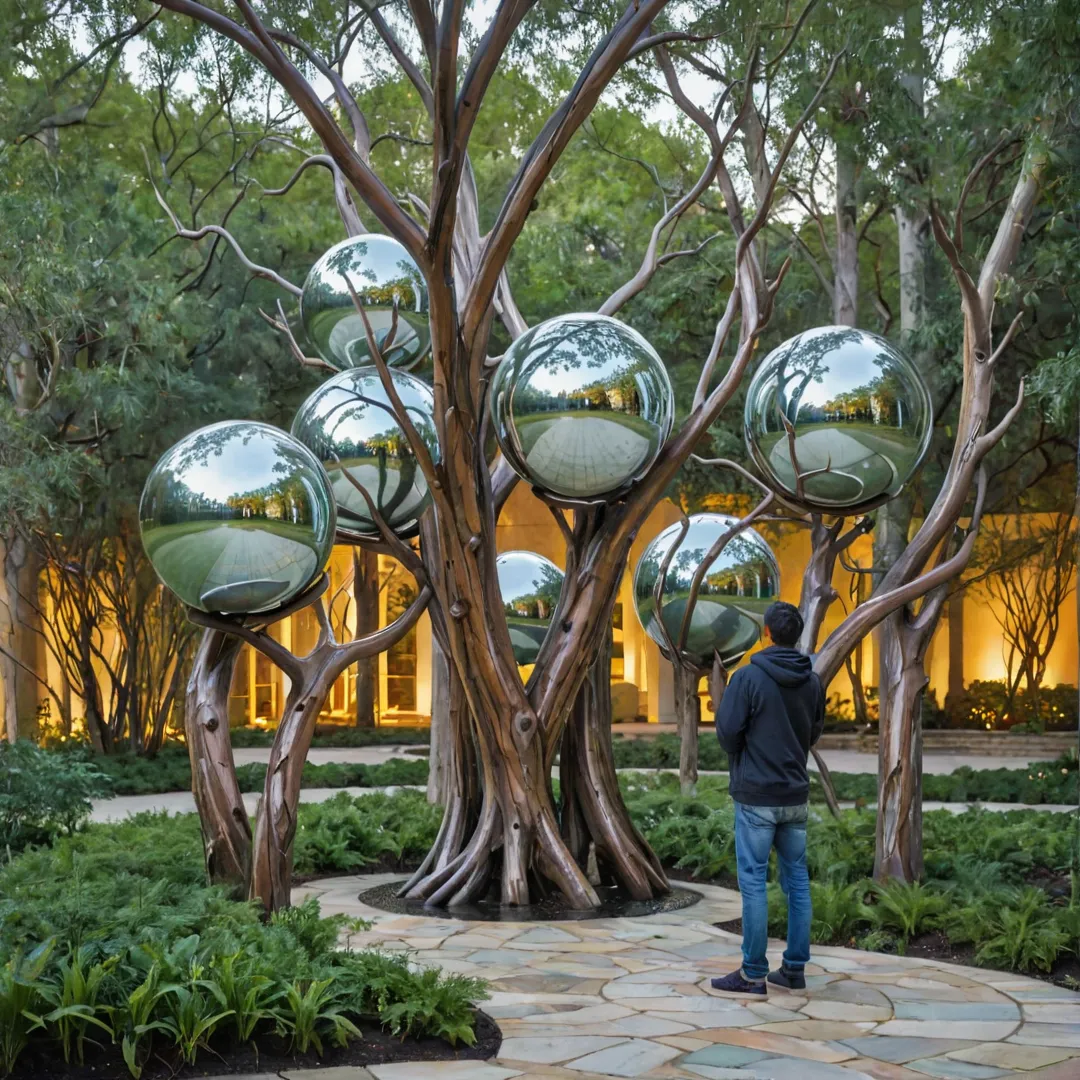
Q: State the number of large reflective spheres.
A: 7